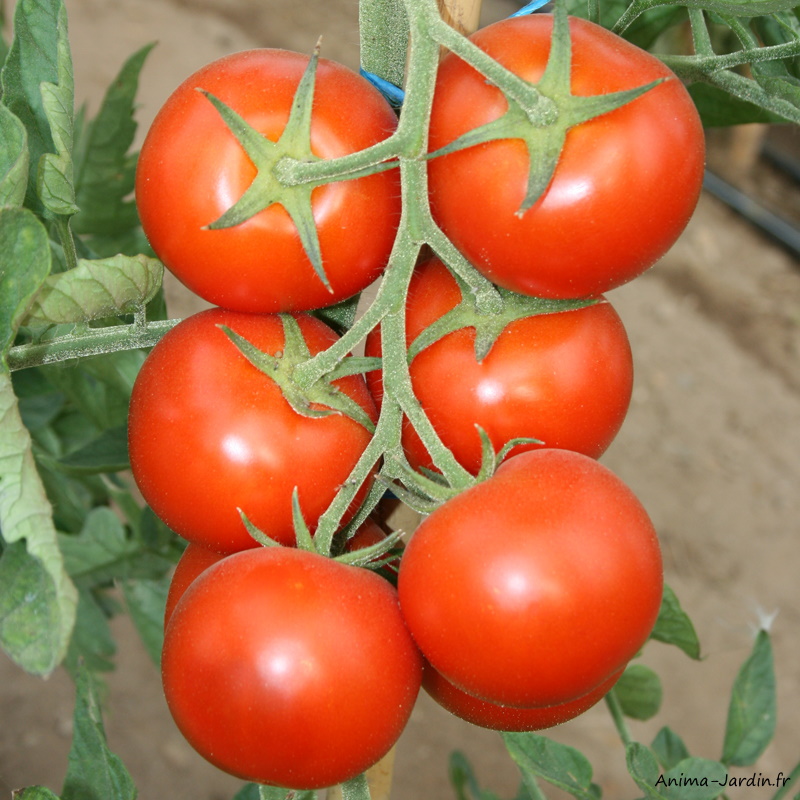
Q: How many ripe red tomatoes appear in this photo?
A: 8